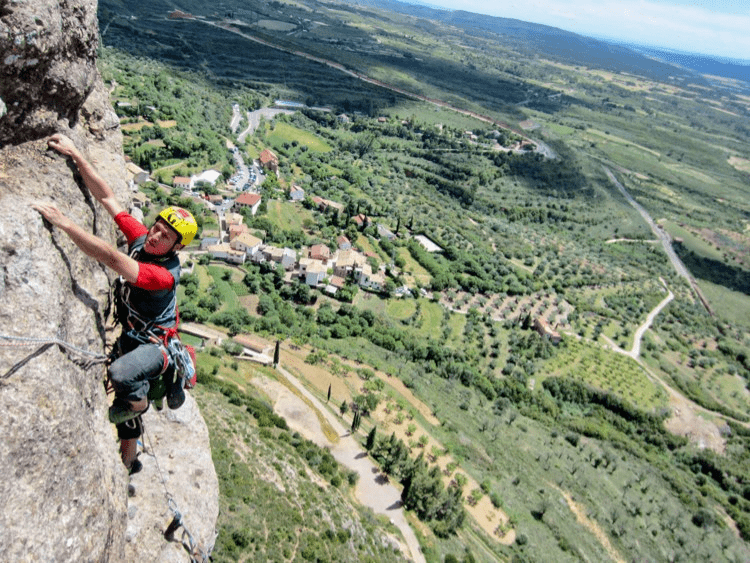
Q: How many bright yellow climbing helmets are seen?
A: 1